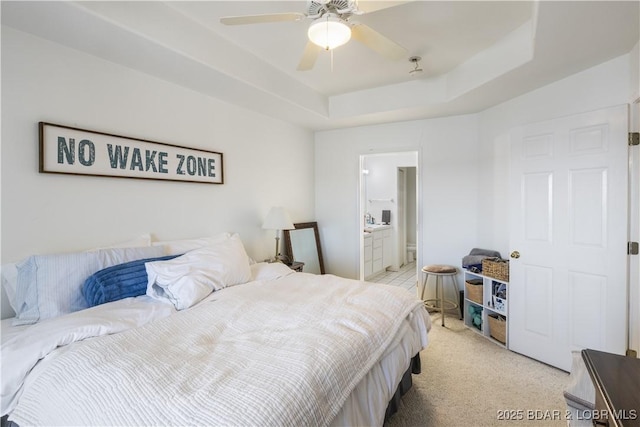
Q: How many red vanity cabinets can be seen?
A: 0